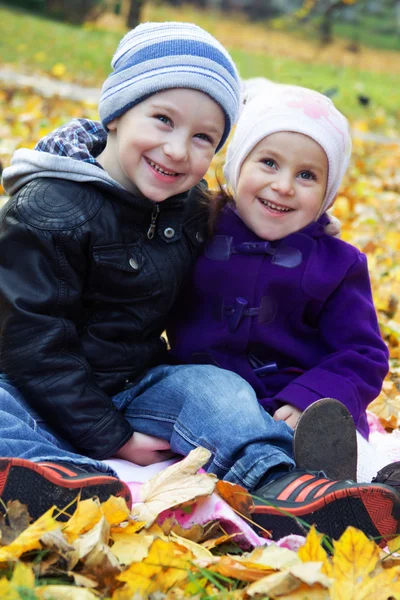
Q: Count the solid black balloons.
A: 0